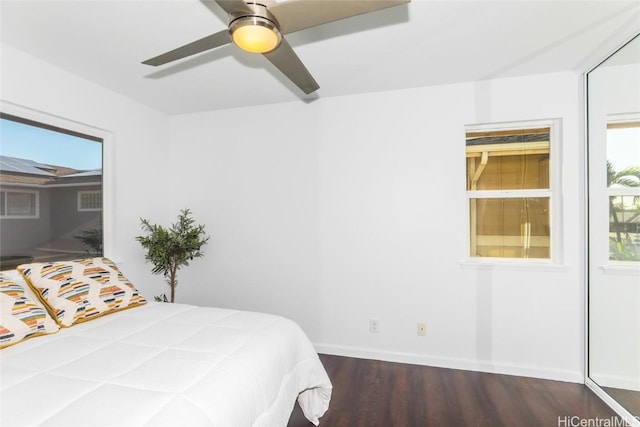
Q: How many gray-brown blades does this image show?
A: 4